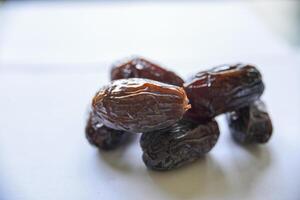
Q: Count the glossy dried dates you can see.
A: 6